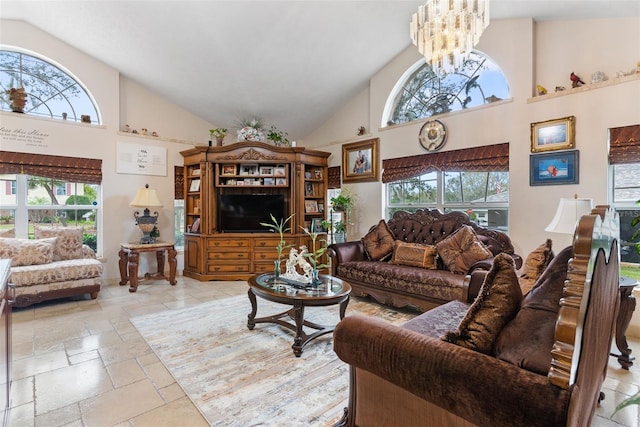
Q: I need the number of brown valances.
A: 5